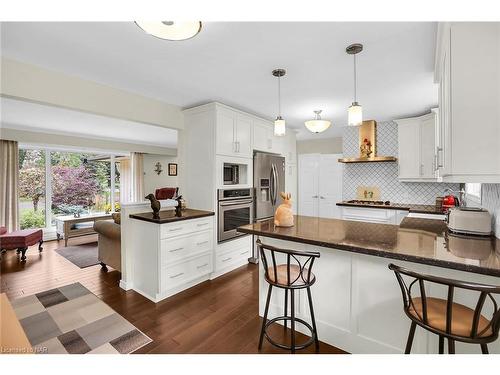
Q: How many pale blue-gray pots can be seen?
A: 0